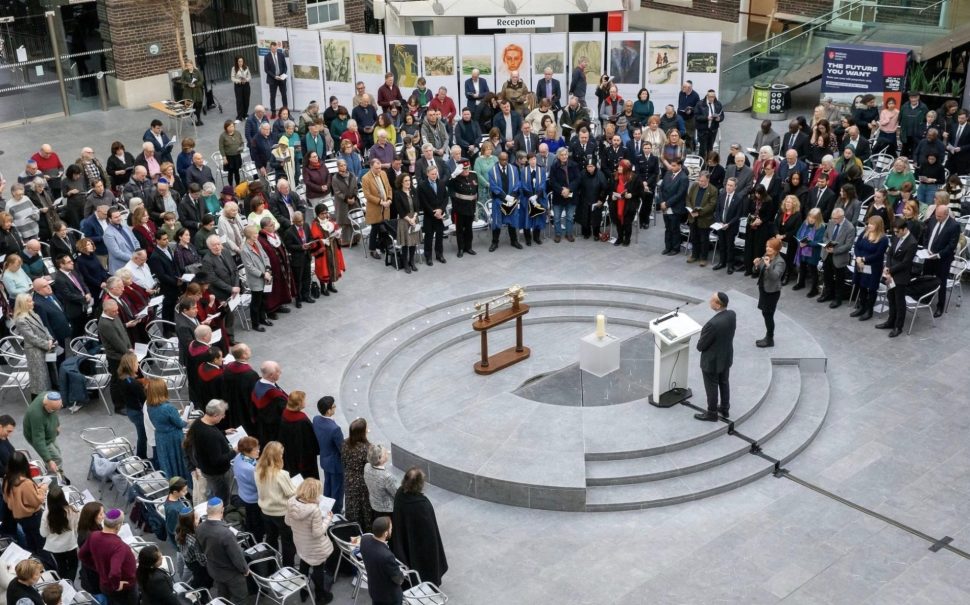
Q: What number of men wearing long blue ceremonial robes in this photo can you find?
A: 2